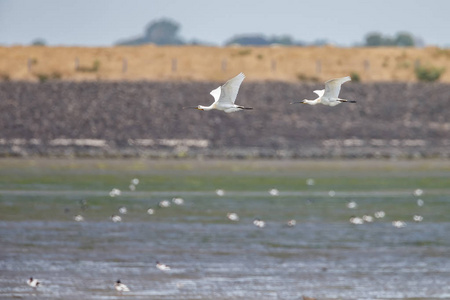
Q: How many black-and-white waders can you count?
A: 3